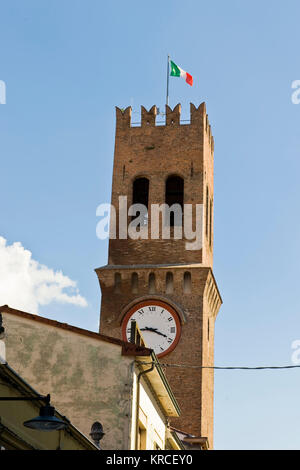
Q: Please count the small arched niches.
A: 5